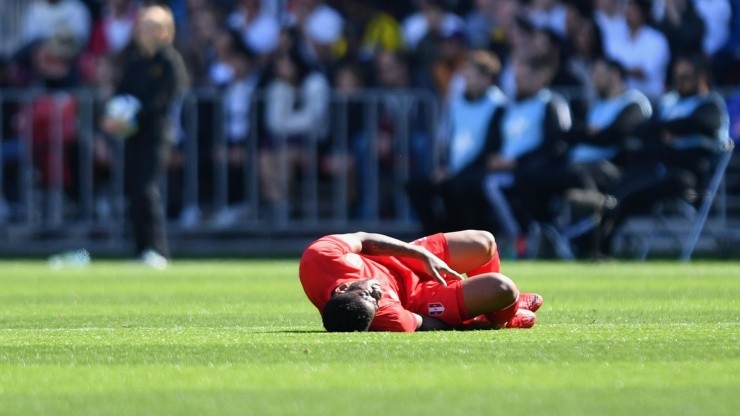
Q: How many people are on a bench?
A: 4